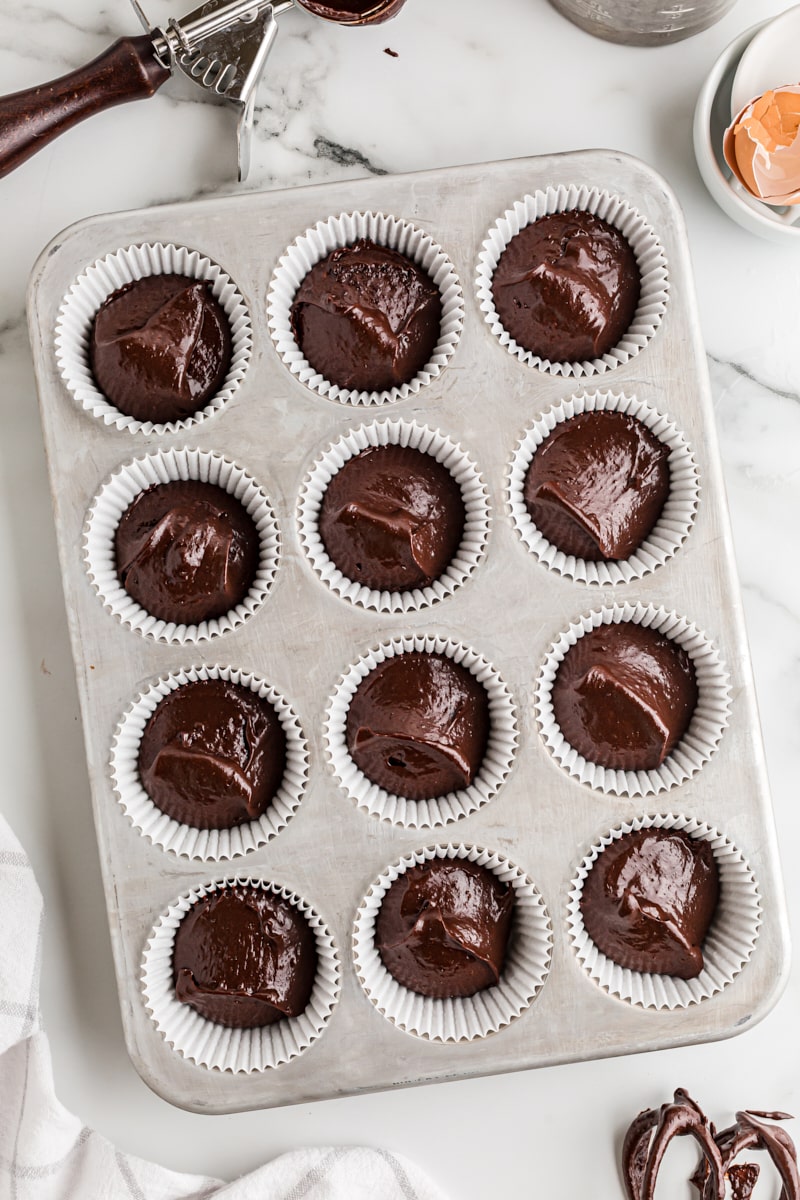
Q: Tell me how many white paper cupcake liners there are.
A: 12